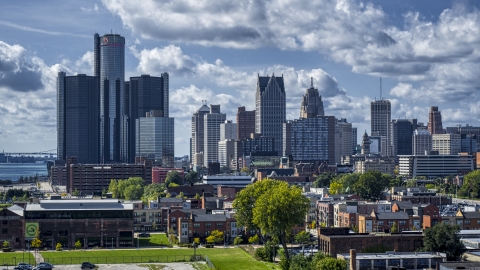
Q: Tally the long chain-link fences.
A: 1